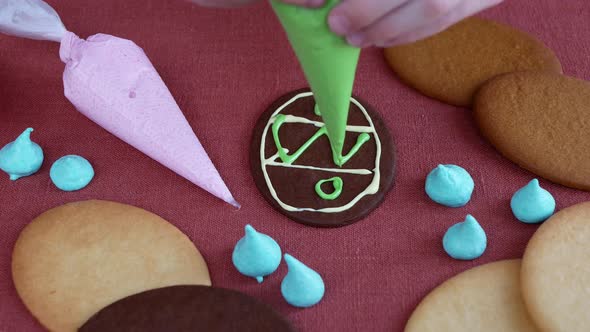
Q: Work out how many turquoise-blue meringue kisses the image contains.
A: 7